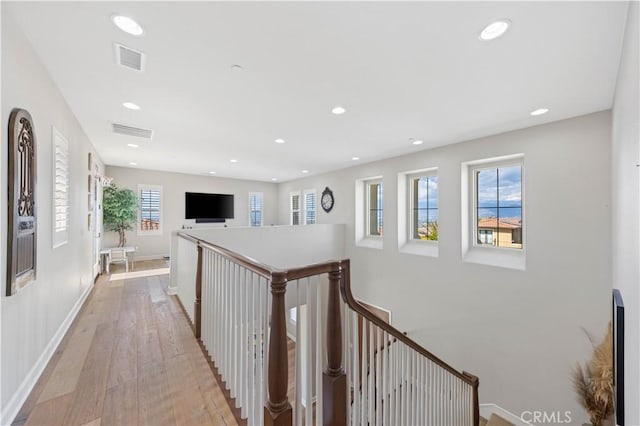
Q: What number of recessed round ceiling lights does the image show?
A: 14